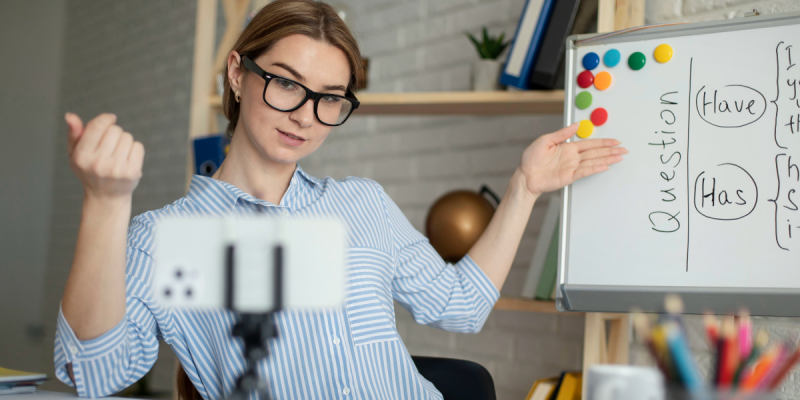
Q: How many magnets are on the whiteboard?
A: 9